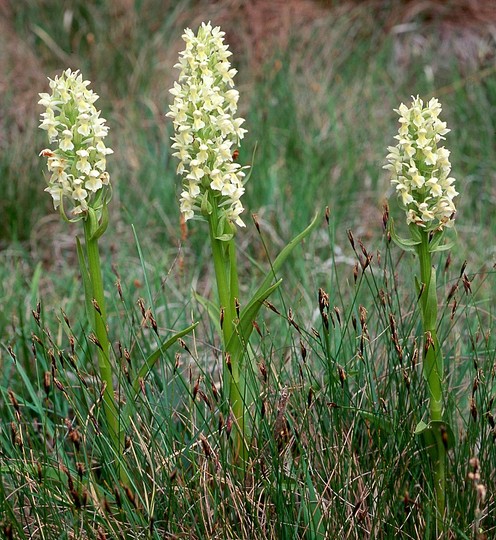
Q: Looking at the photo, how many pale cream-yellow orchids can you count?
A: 3